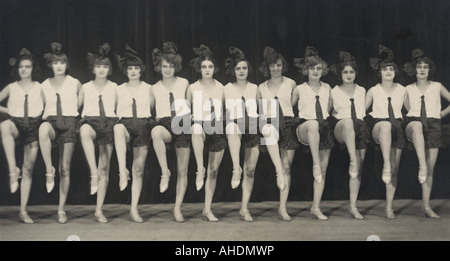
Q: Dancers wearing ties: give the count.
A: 12